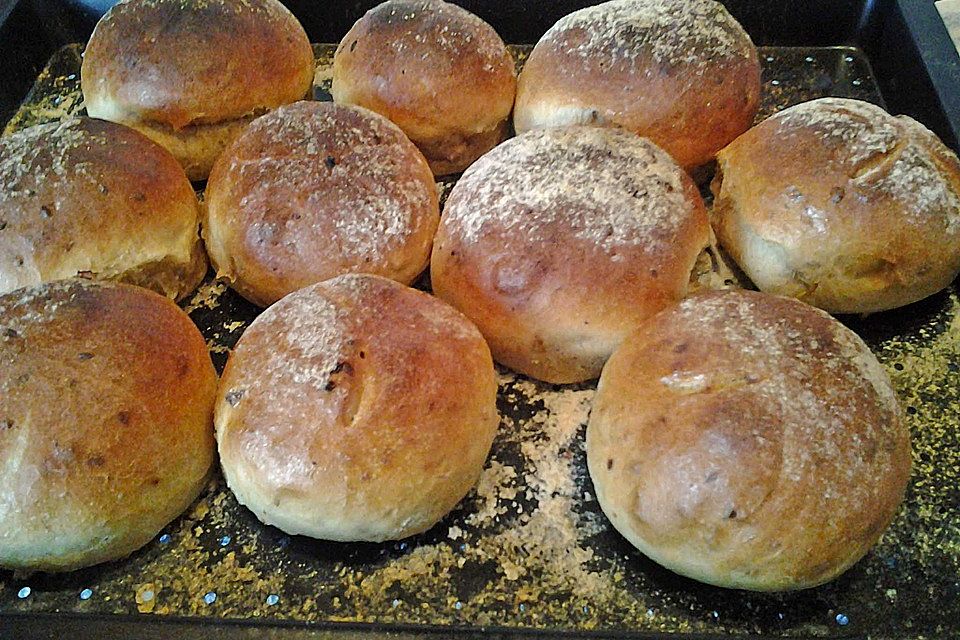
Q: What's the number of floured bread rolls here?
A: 10